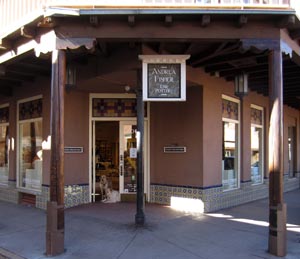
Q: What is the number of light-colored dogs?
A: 2